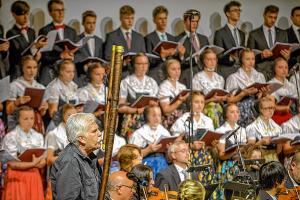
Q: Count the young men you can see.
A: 9